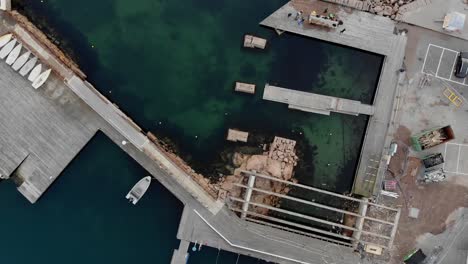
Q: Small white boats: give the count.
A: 8